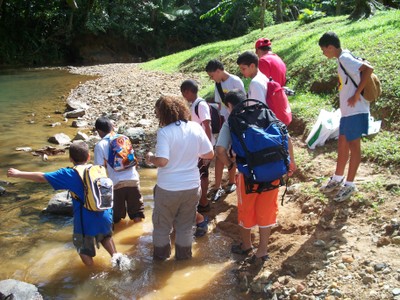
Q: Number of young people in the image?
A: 9